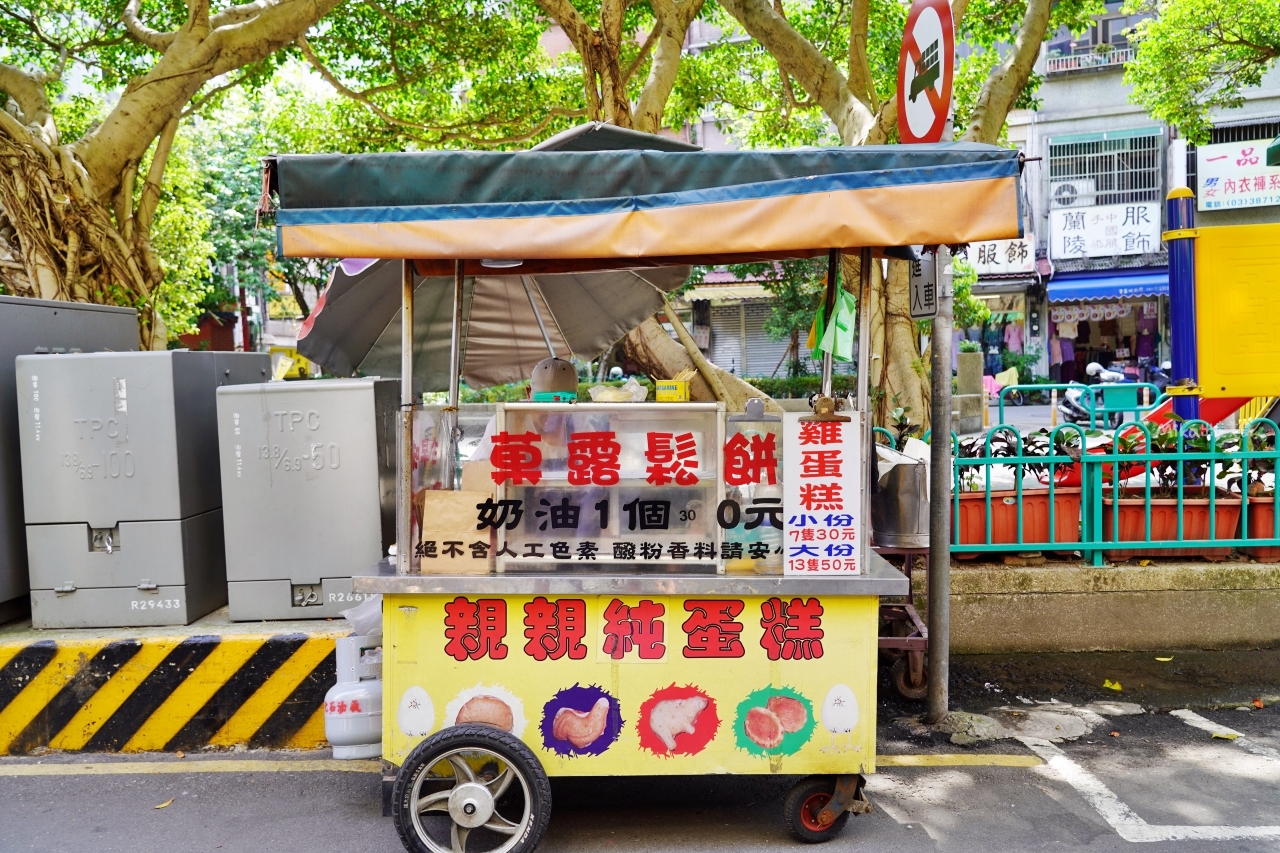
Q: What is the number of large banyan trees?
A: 3